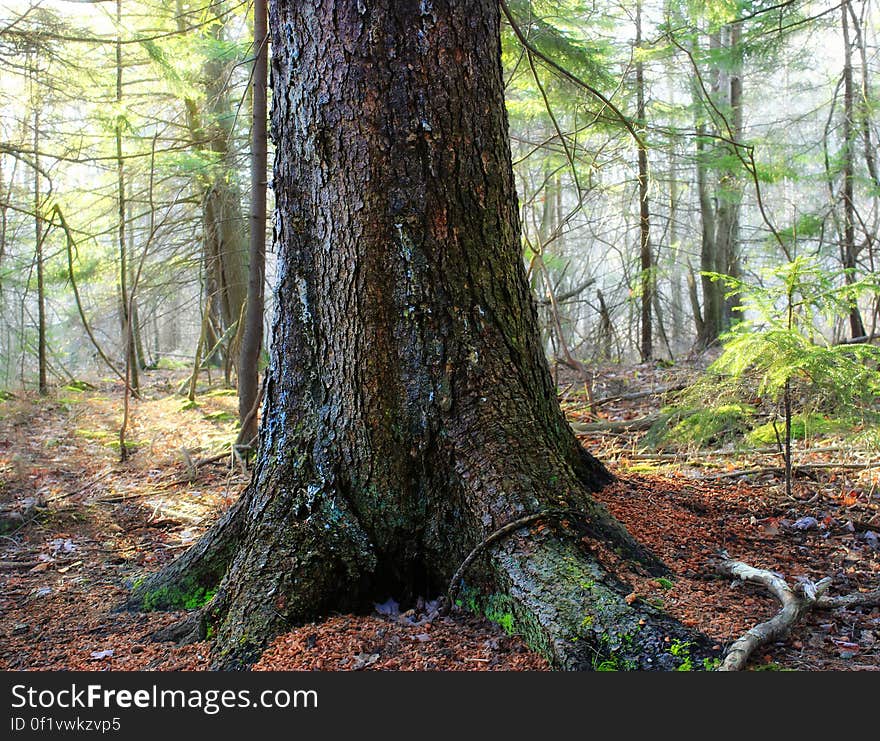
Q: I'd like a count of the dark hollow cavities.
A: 1